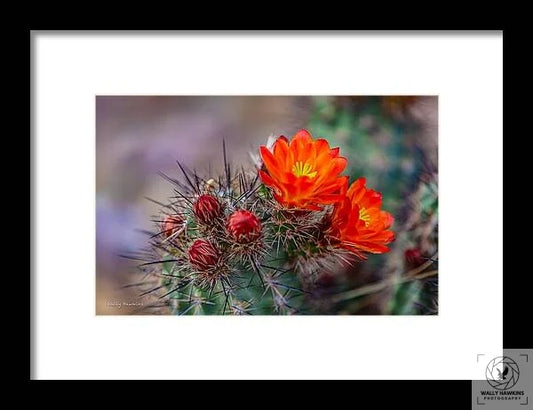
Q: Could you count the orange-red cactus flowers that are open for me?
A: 2